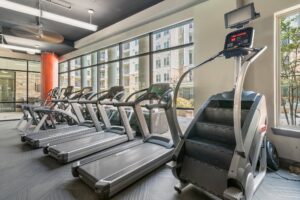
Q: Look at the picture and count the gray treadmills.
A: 3